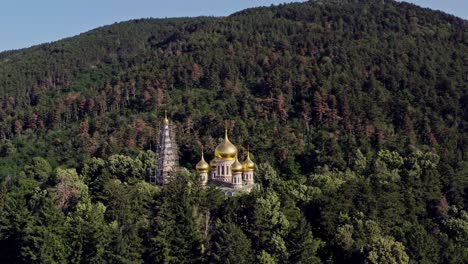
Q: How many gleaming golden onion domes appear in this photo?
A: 5